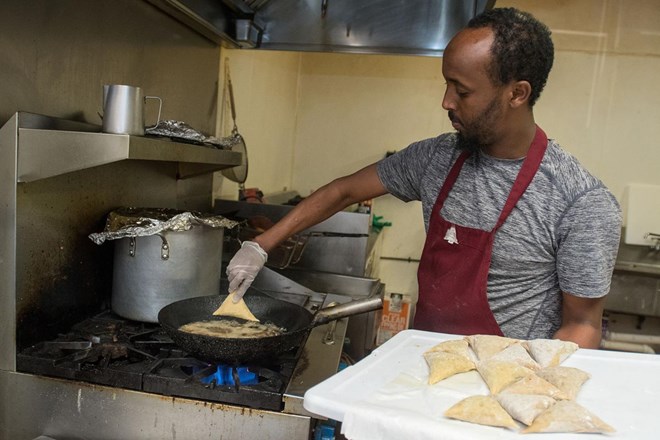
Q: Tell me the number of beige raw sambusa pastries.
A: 12